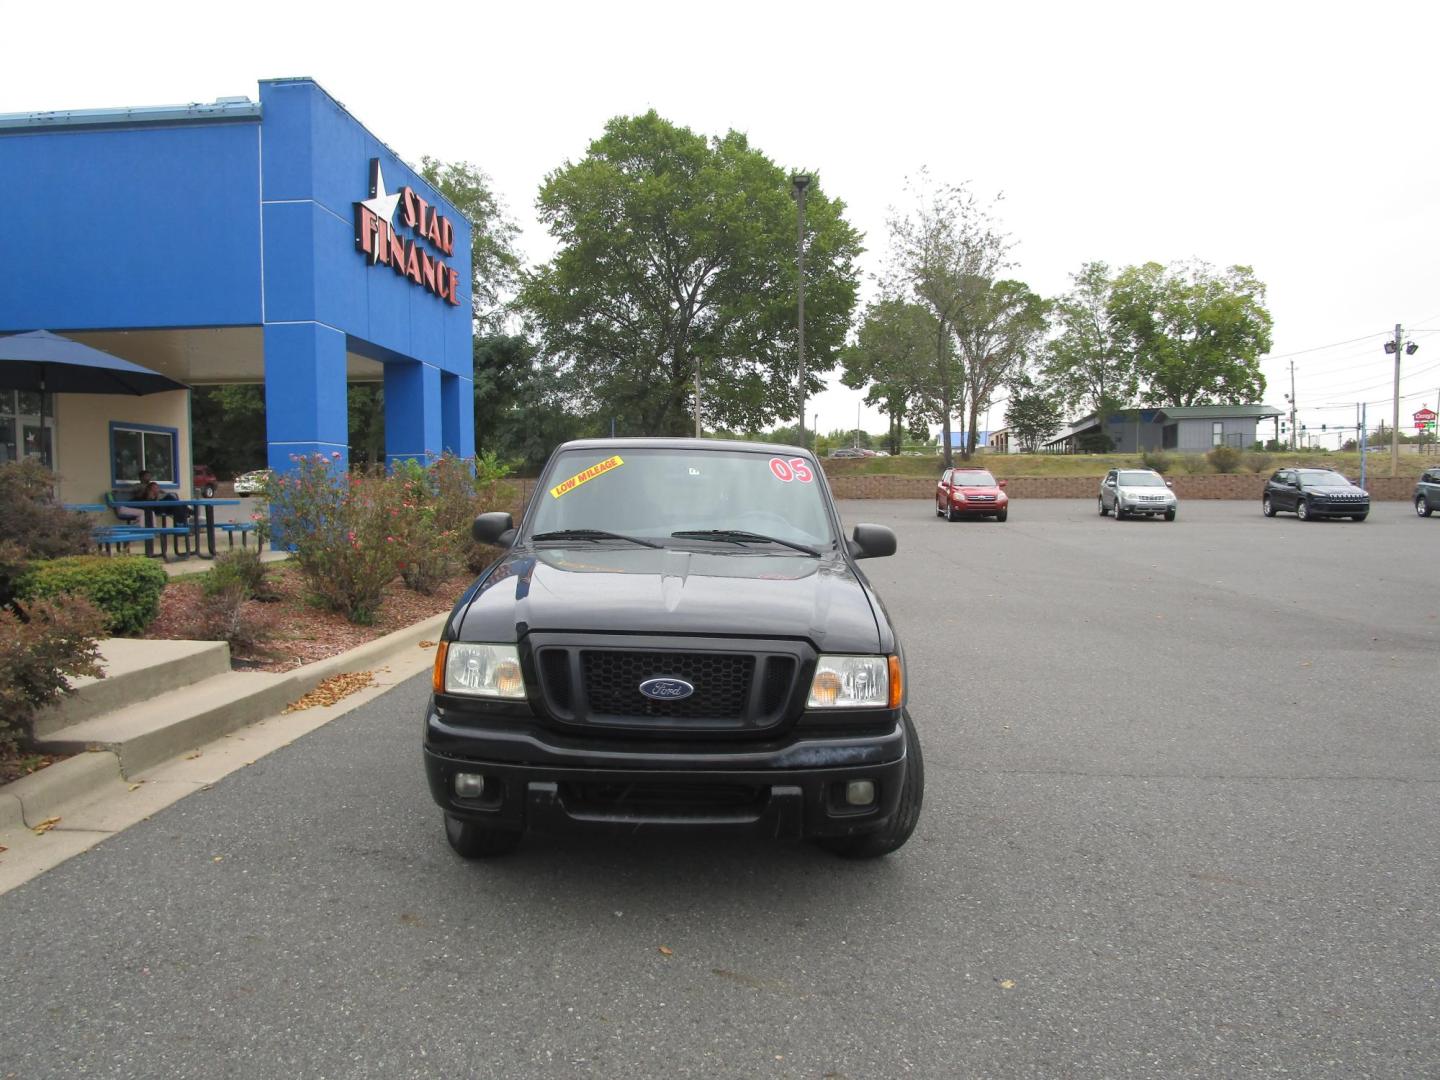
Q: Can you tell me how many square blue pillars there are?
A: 3